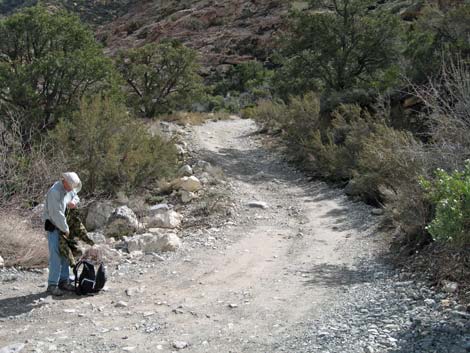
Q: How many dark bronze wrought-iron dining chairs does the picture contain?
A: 0